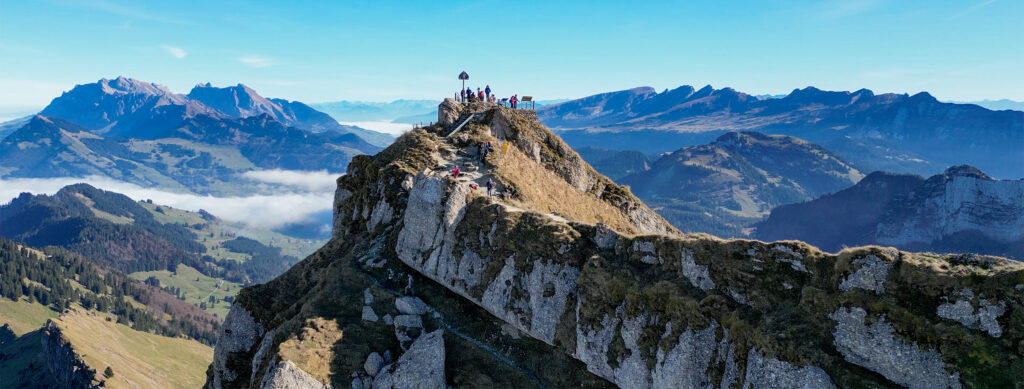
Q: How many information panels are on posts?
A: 2